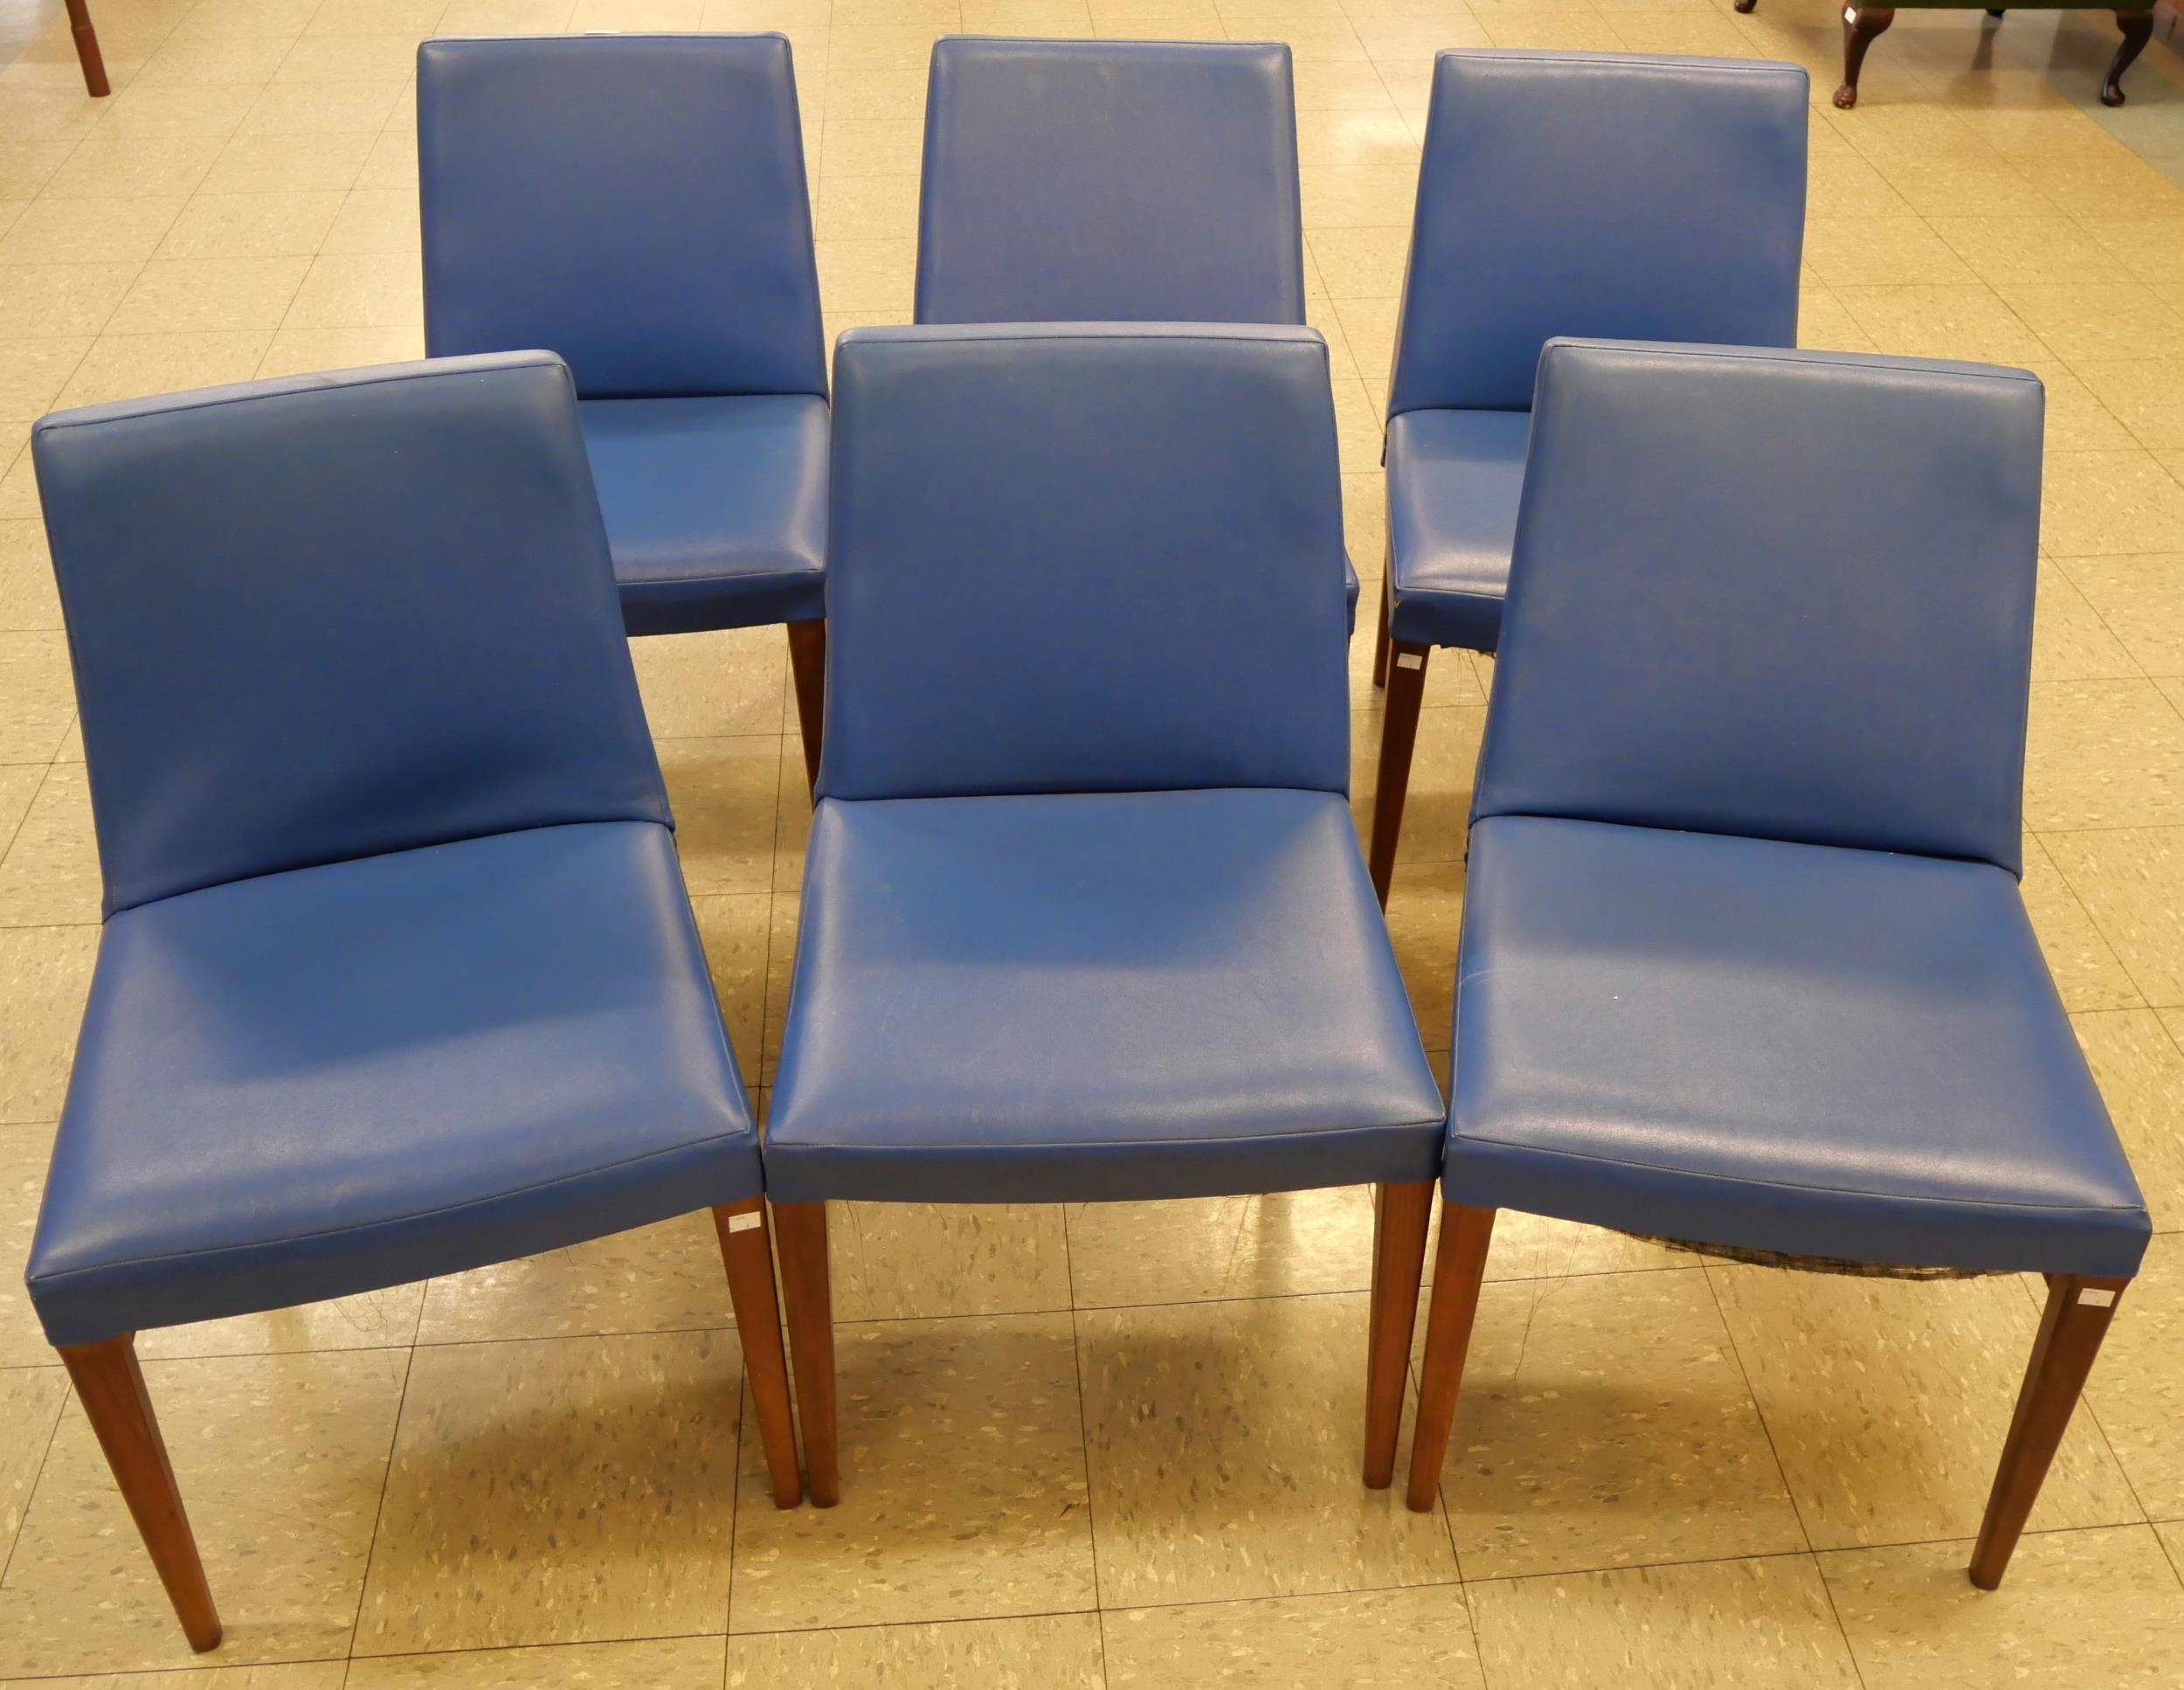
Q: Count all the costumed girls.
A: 0